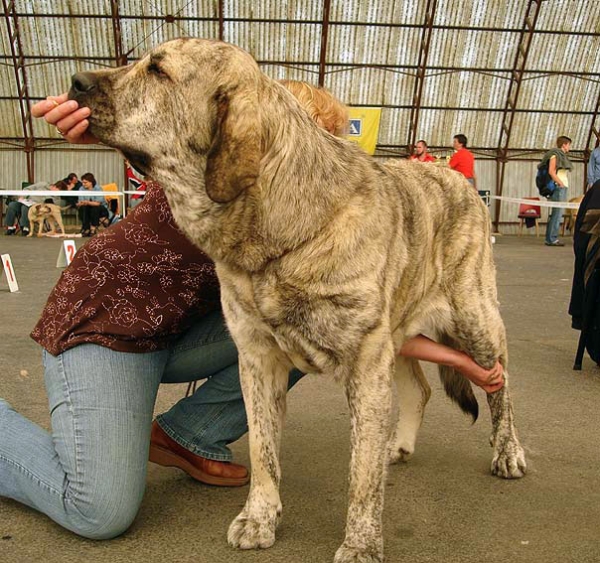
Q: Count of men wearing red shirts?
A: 2